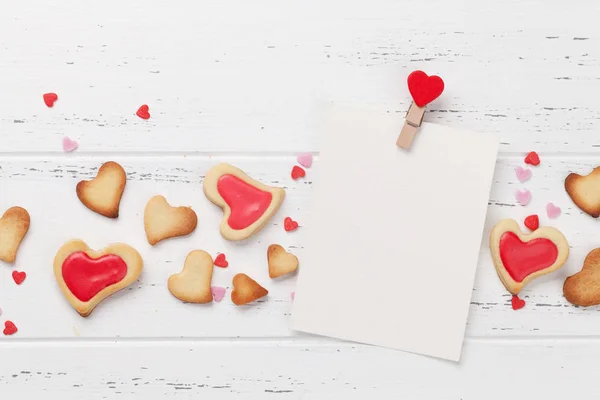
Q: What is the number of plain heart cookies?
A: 8